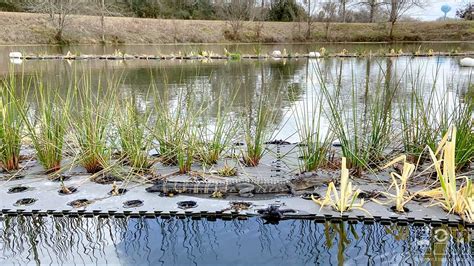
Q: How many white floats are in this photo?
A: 4